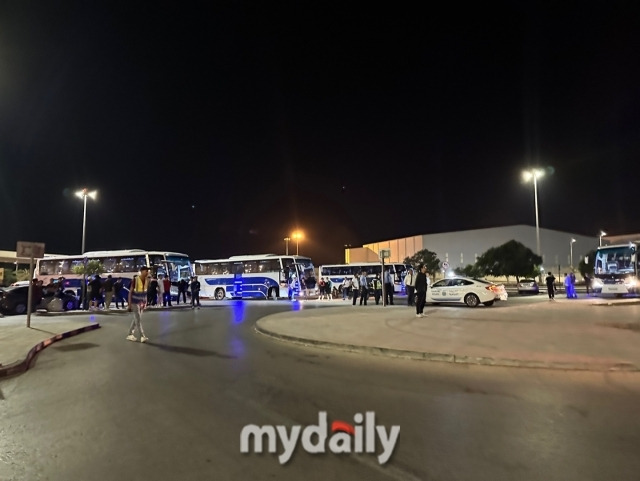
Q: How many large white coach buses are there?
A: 4